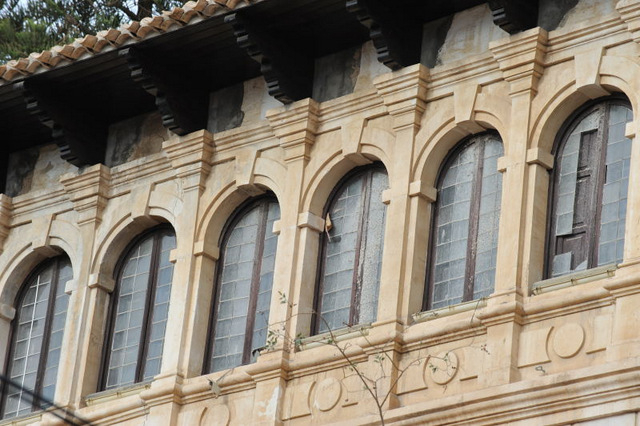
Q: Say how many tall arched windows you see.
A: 6